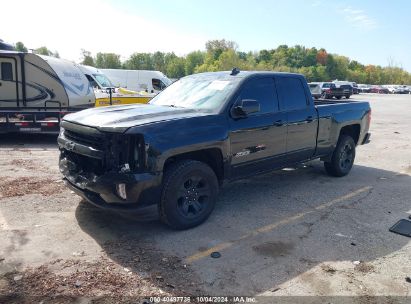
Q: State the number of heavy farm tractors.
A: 0